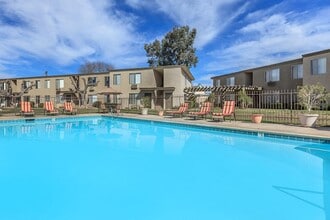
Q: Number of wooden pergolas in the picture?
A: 1